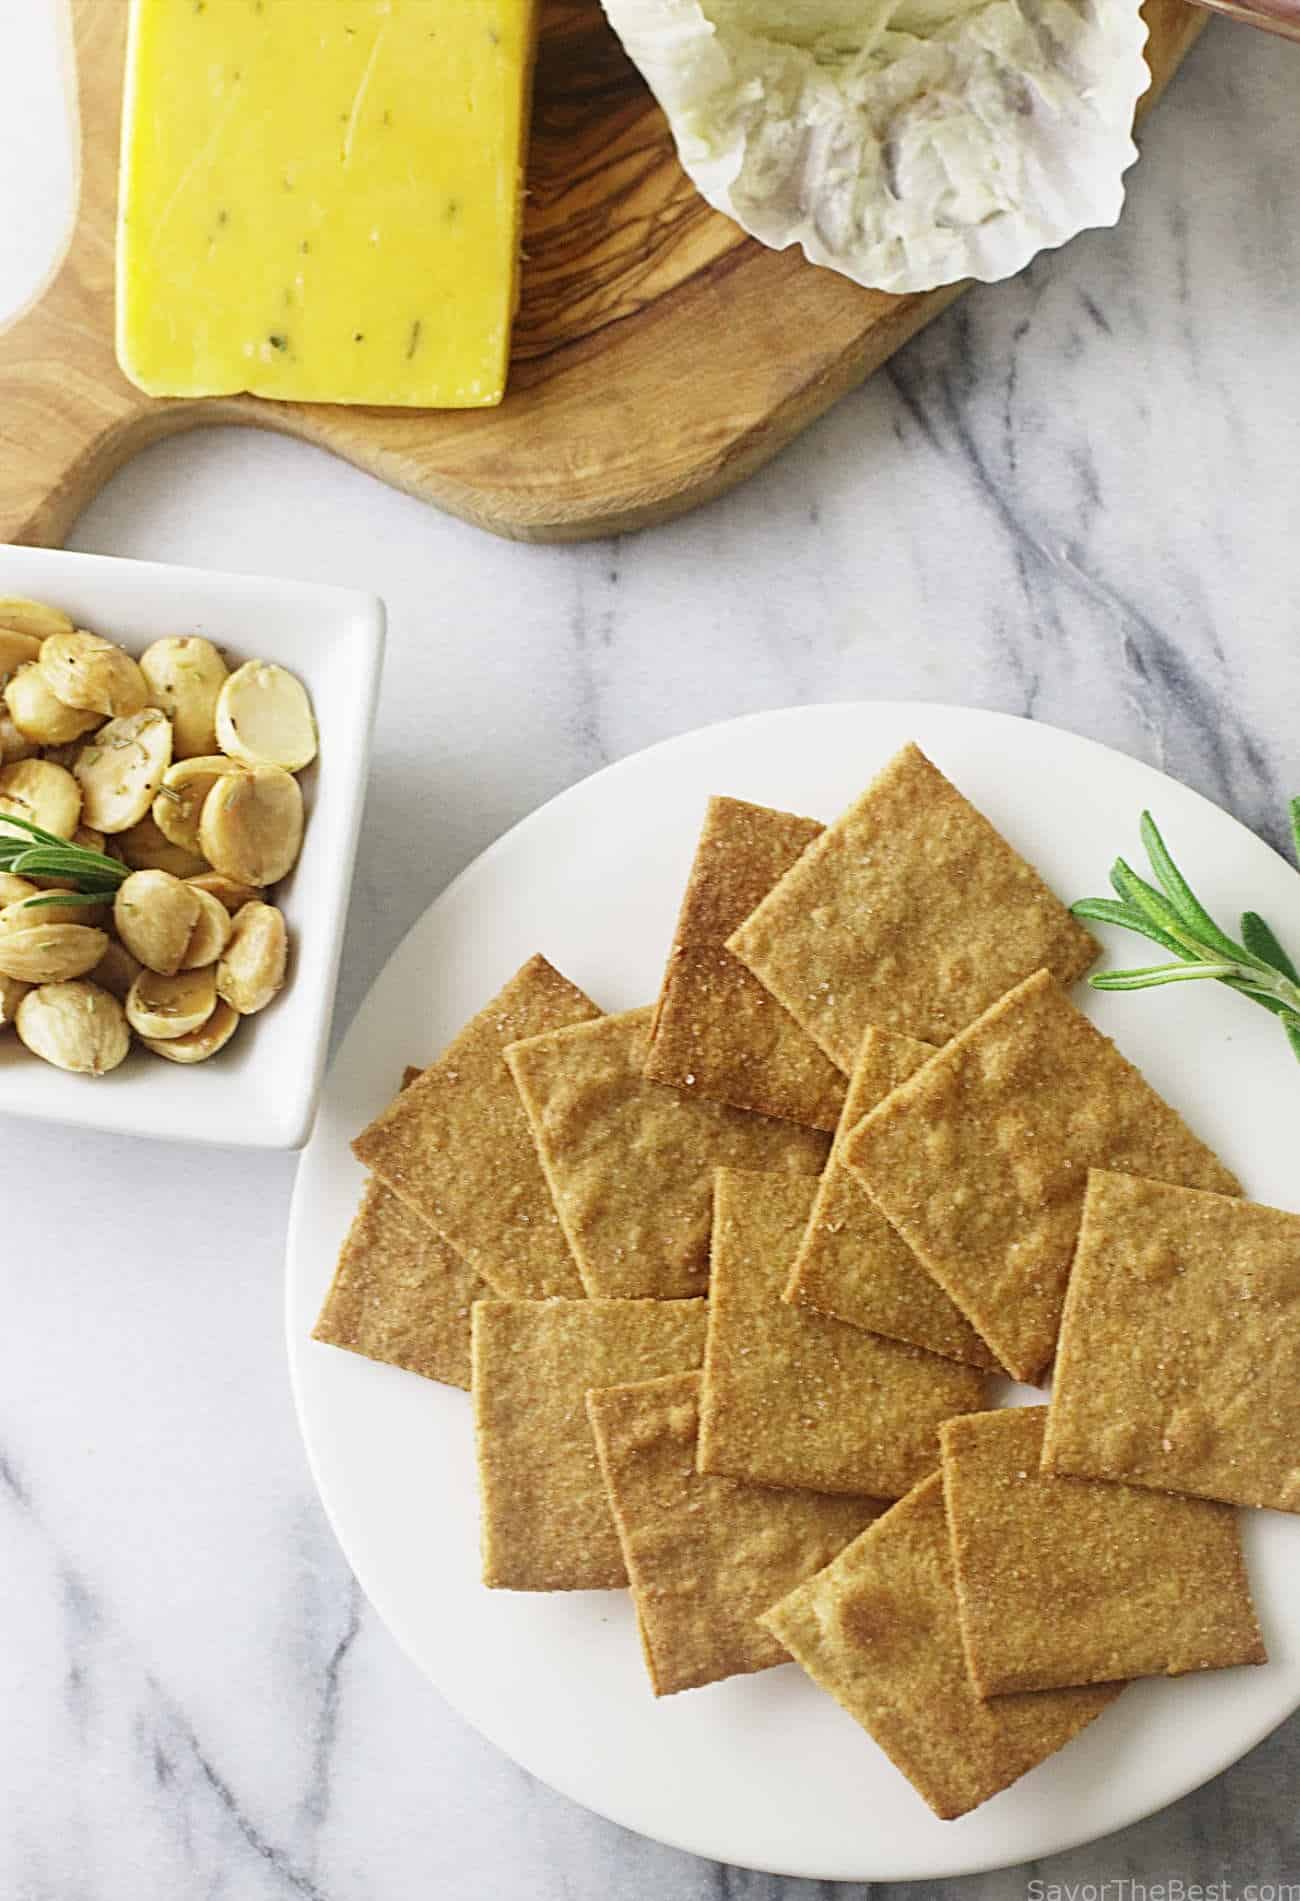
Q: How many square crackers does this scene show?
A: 13